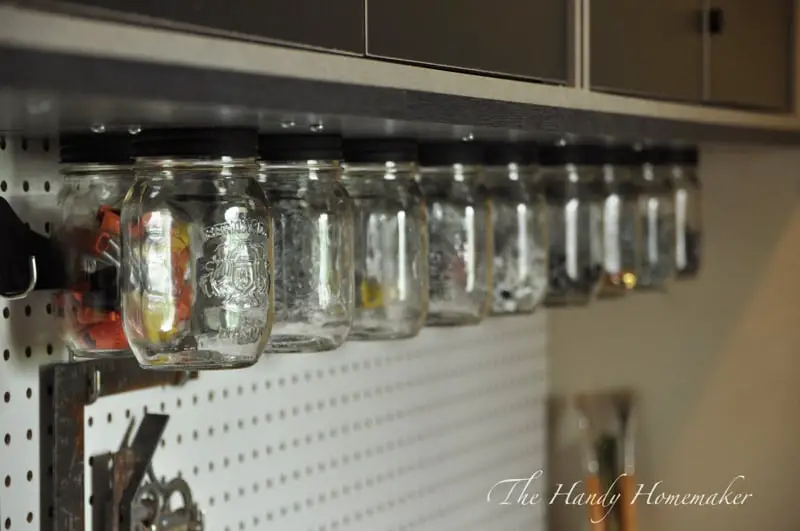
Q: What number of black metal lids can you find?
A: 10